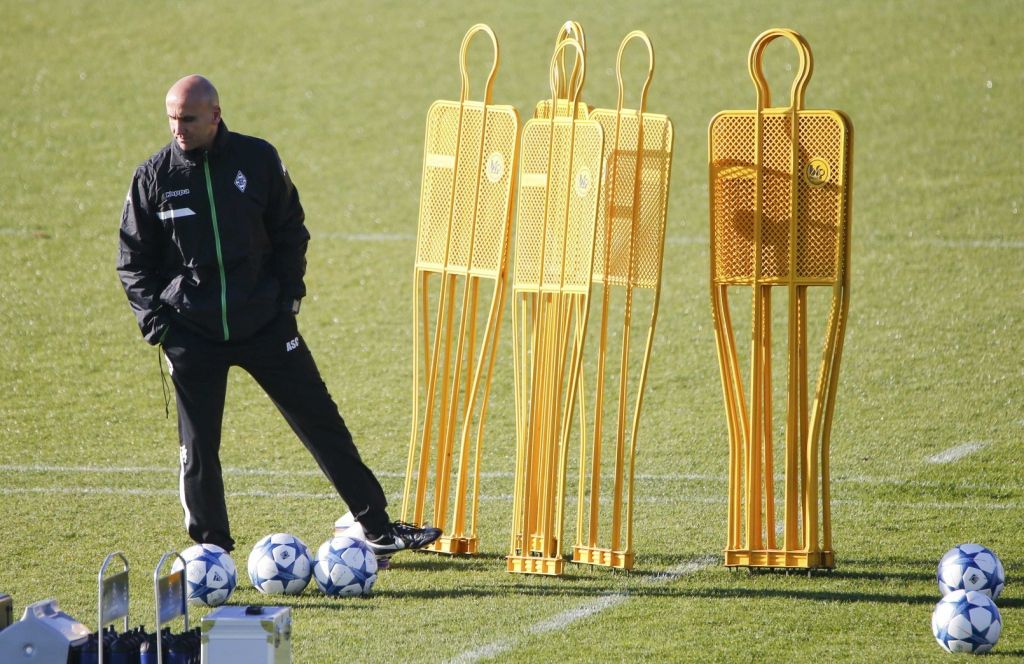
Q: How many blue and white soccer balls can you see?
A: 5